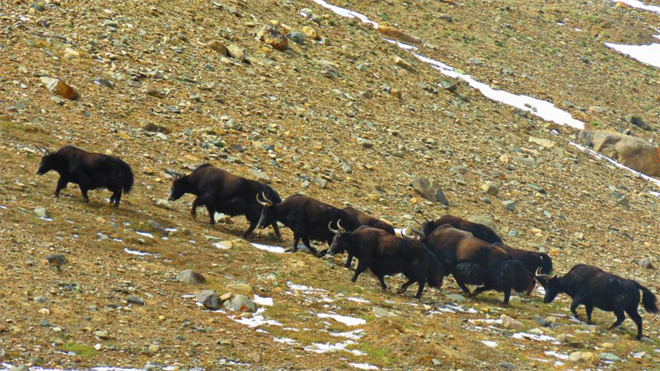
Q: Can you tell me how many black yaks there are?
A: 9